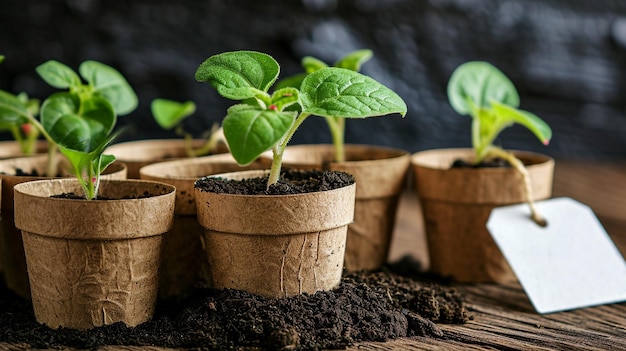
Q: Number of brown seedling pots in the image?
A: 8